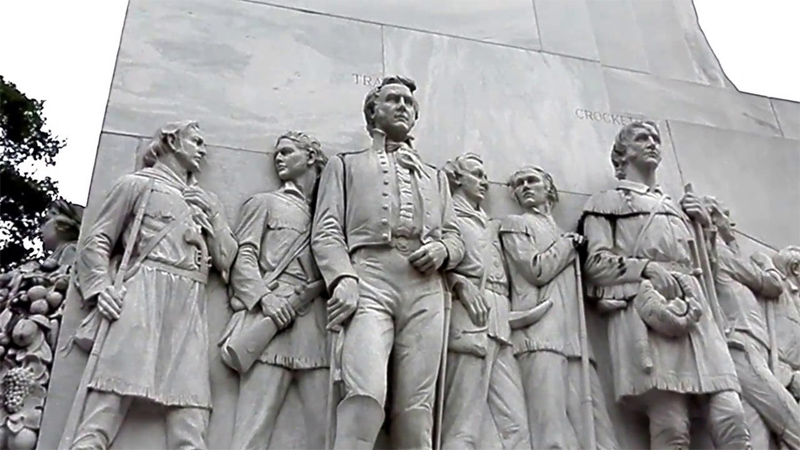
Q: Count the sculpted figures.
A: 8